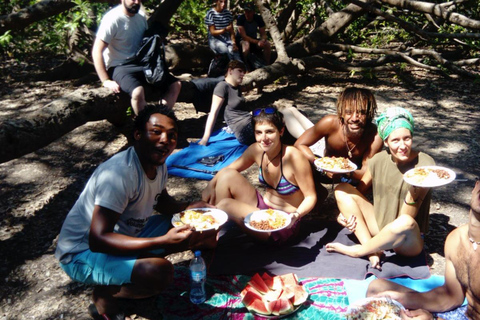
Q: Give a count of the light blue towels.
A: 1